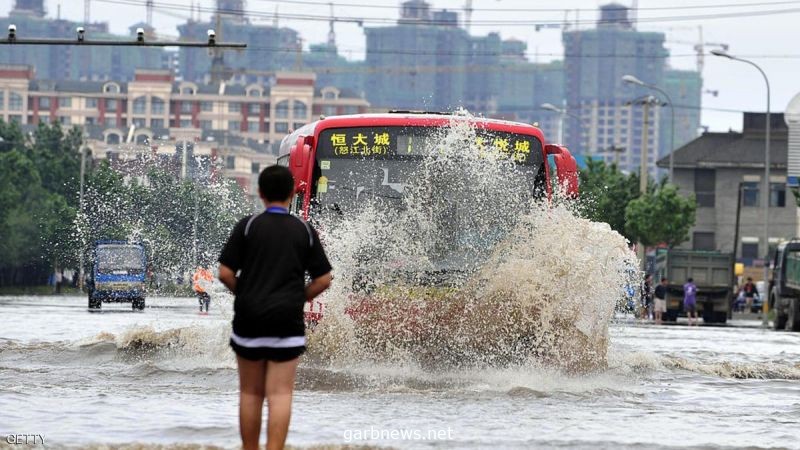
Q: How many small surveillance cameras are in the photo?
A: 4